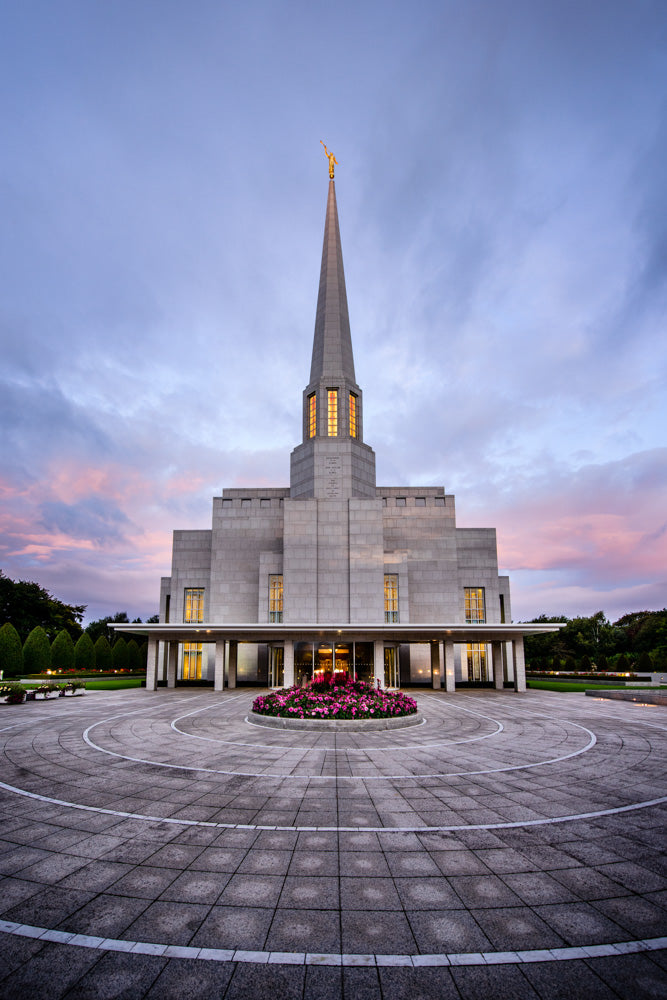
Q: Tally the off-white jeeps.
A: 0